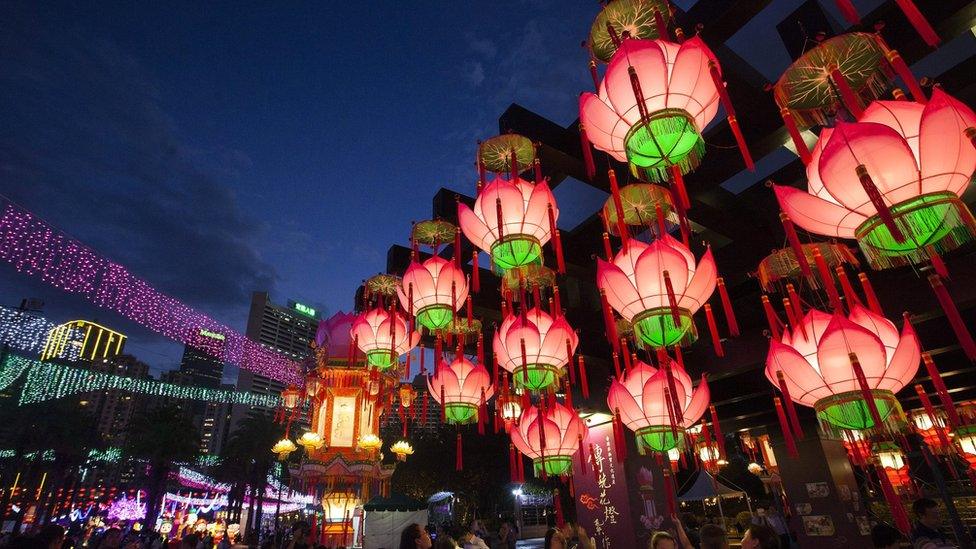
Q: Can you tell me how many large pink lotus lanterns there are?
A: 11